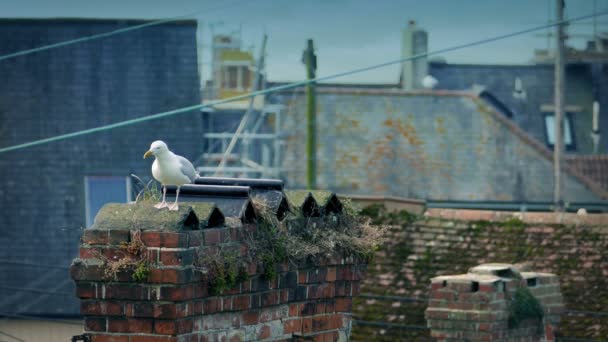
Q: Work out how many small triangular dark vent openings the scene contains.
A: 6